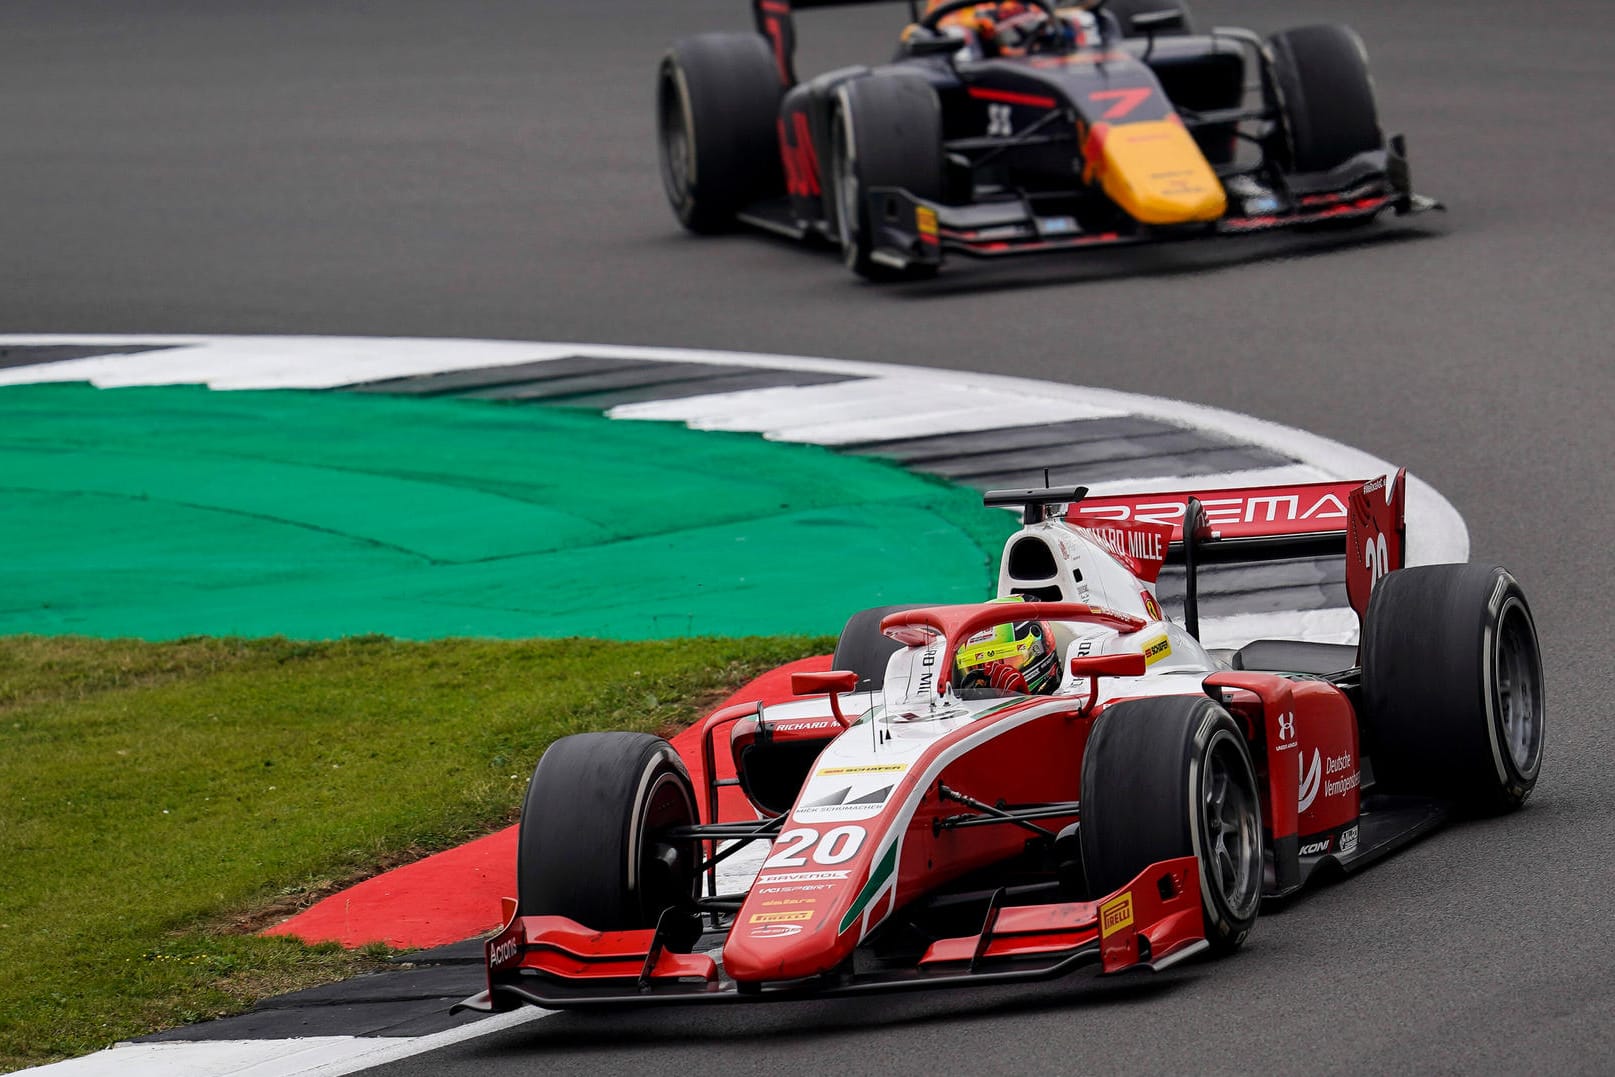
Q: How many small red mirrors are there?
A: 2